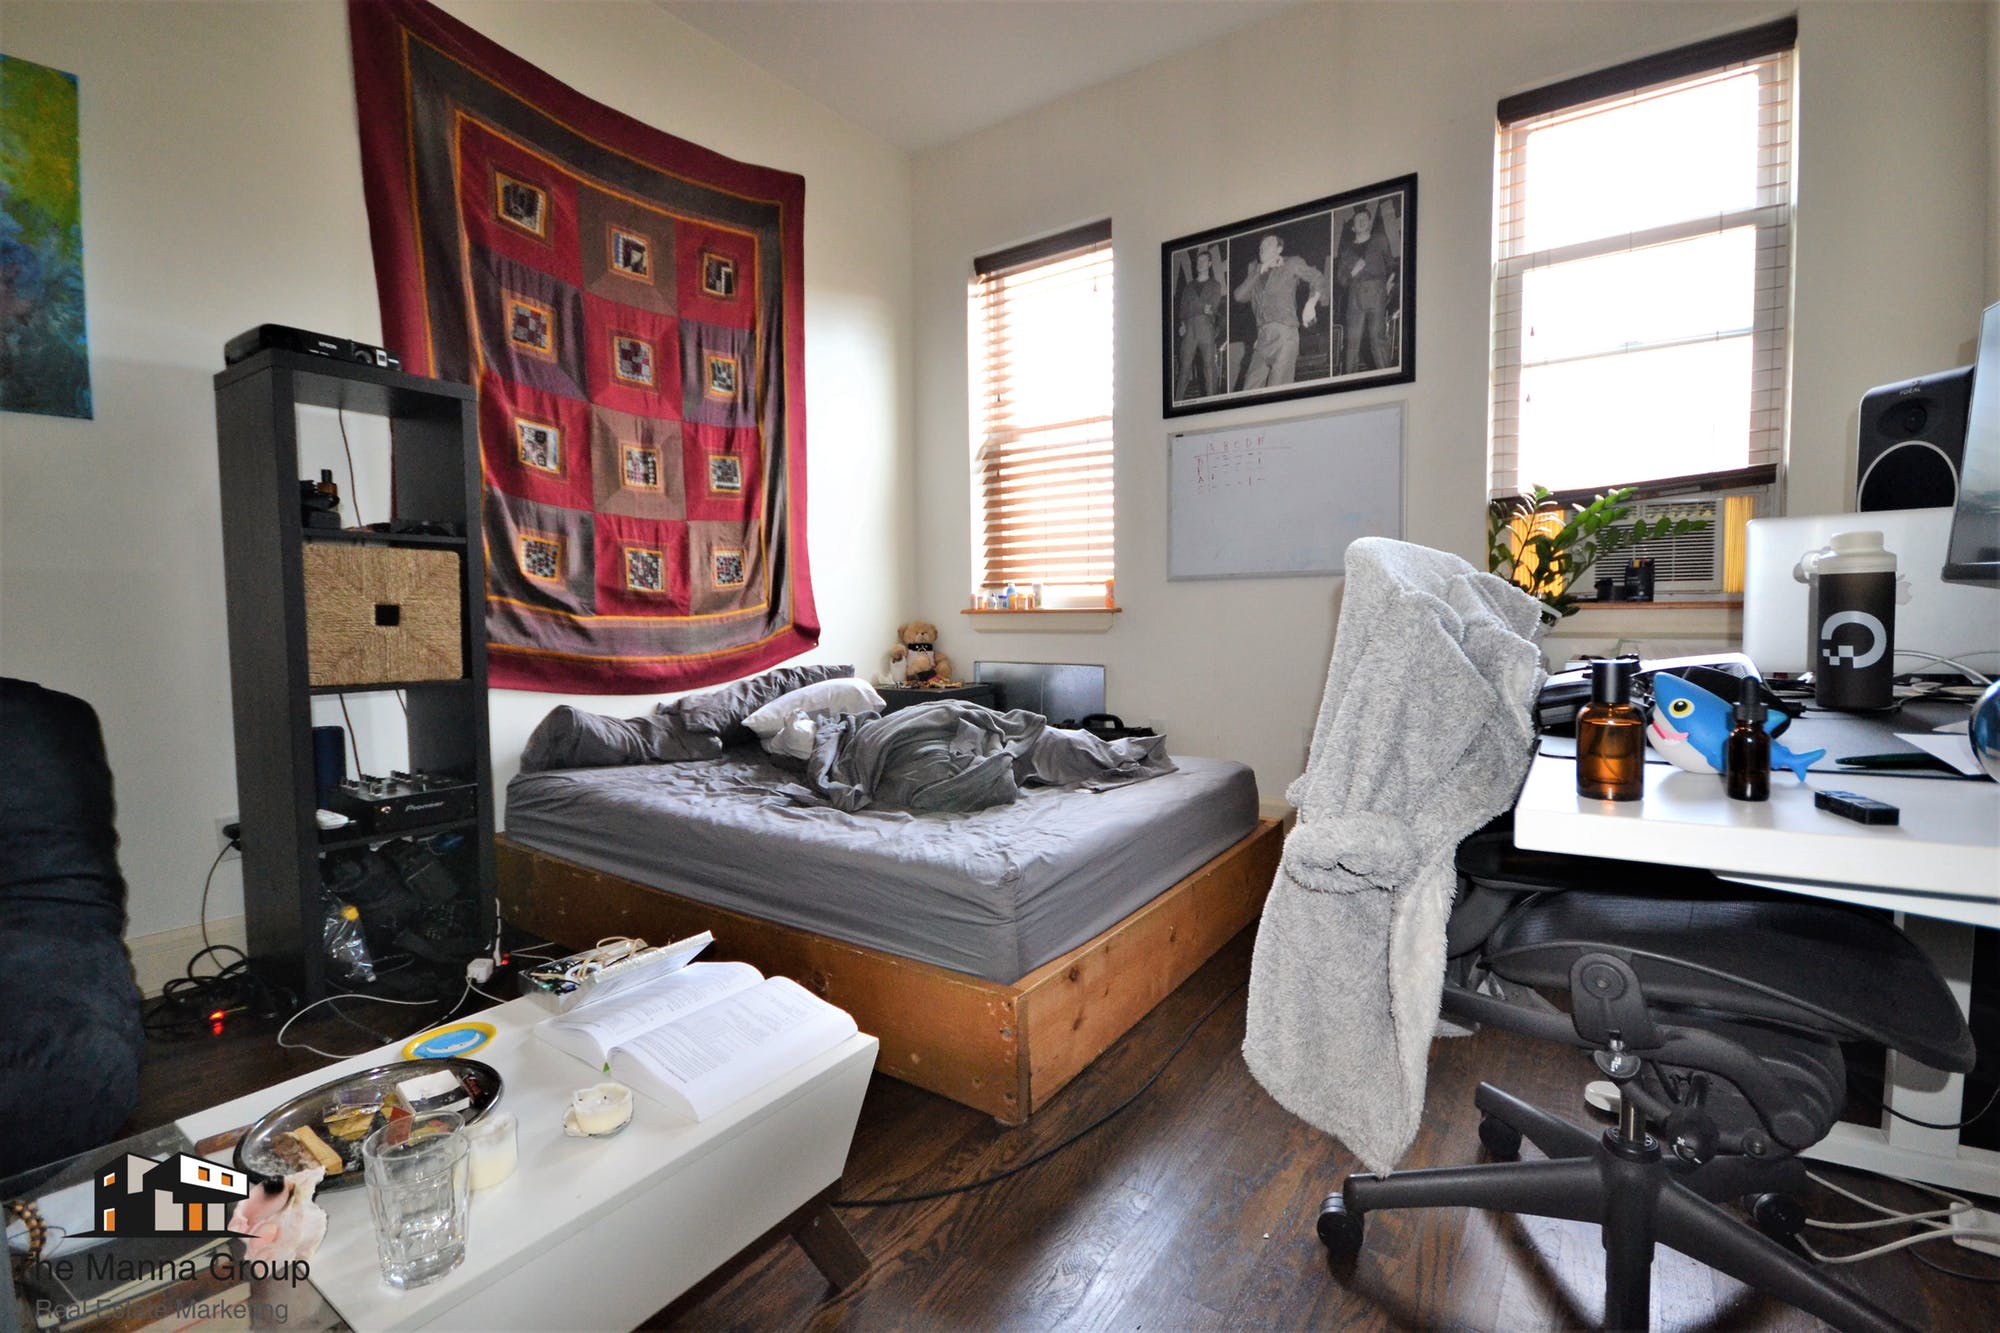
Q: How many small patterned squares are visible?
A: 12